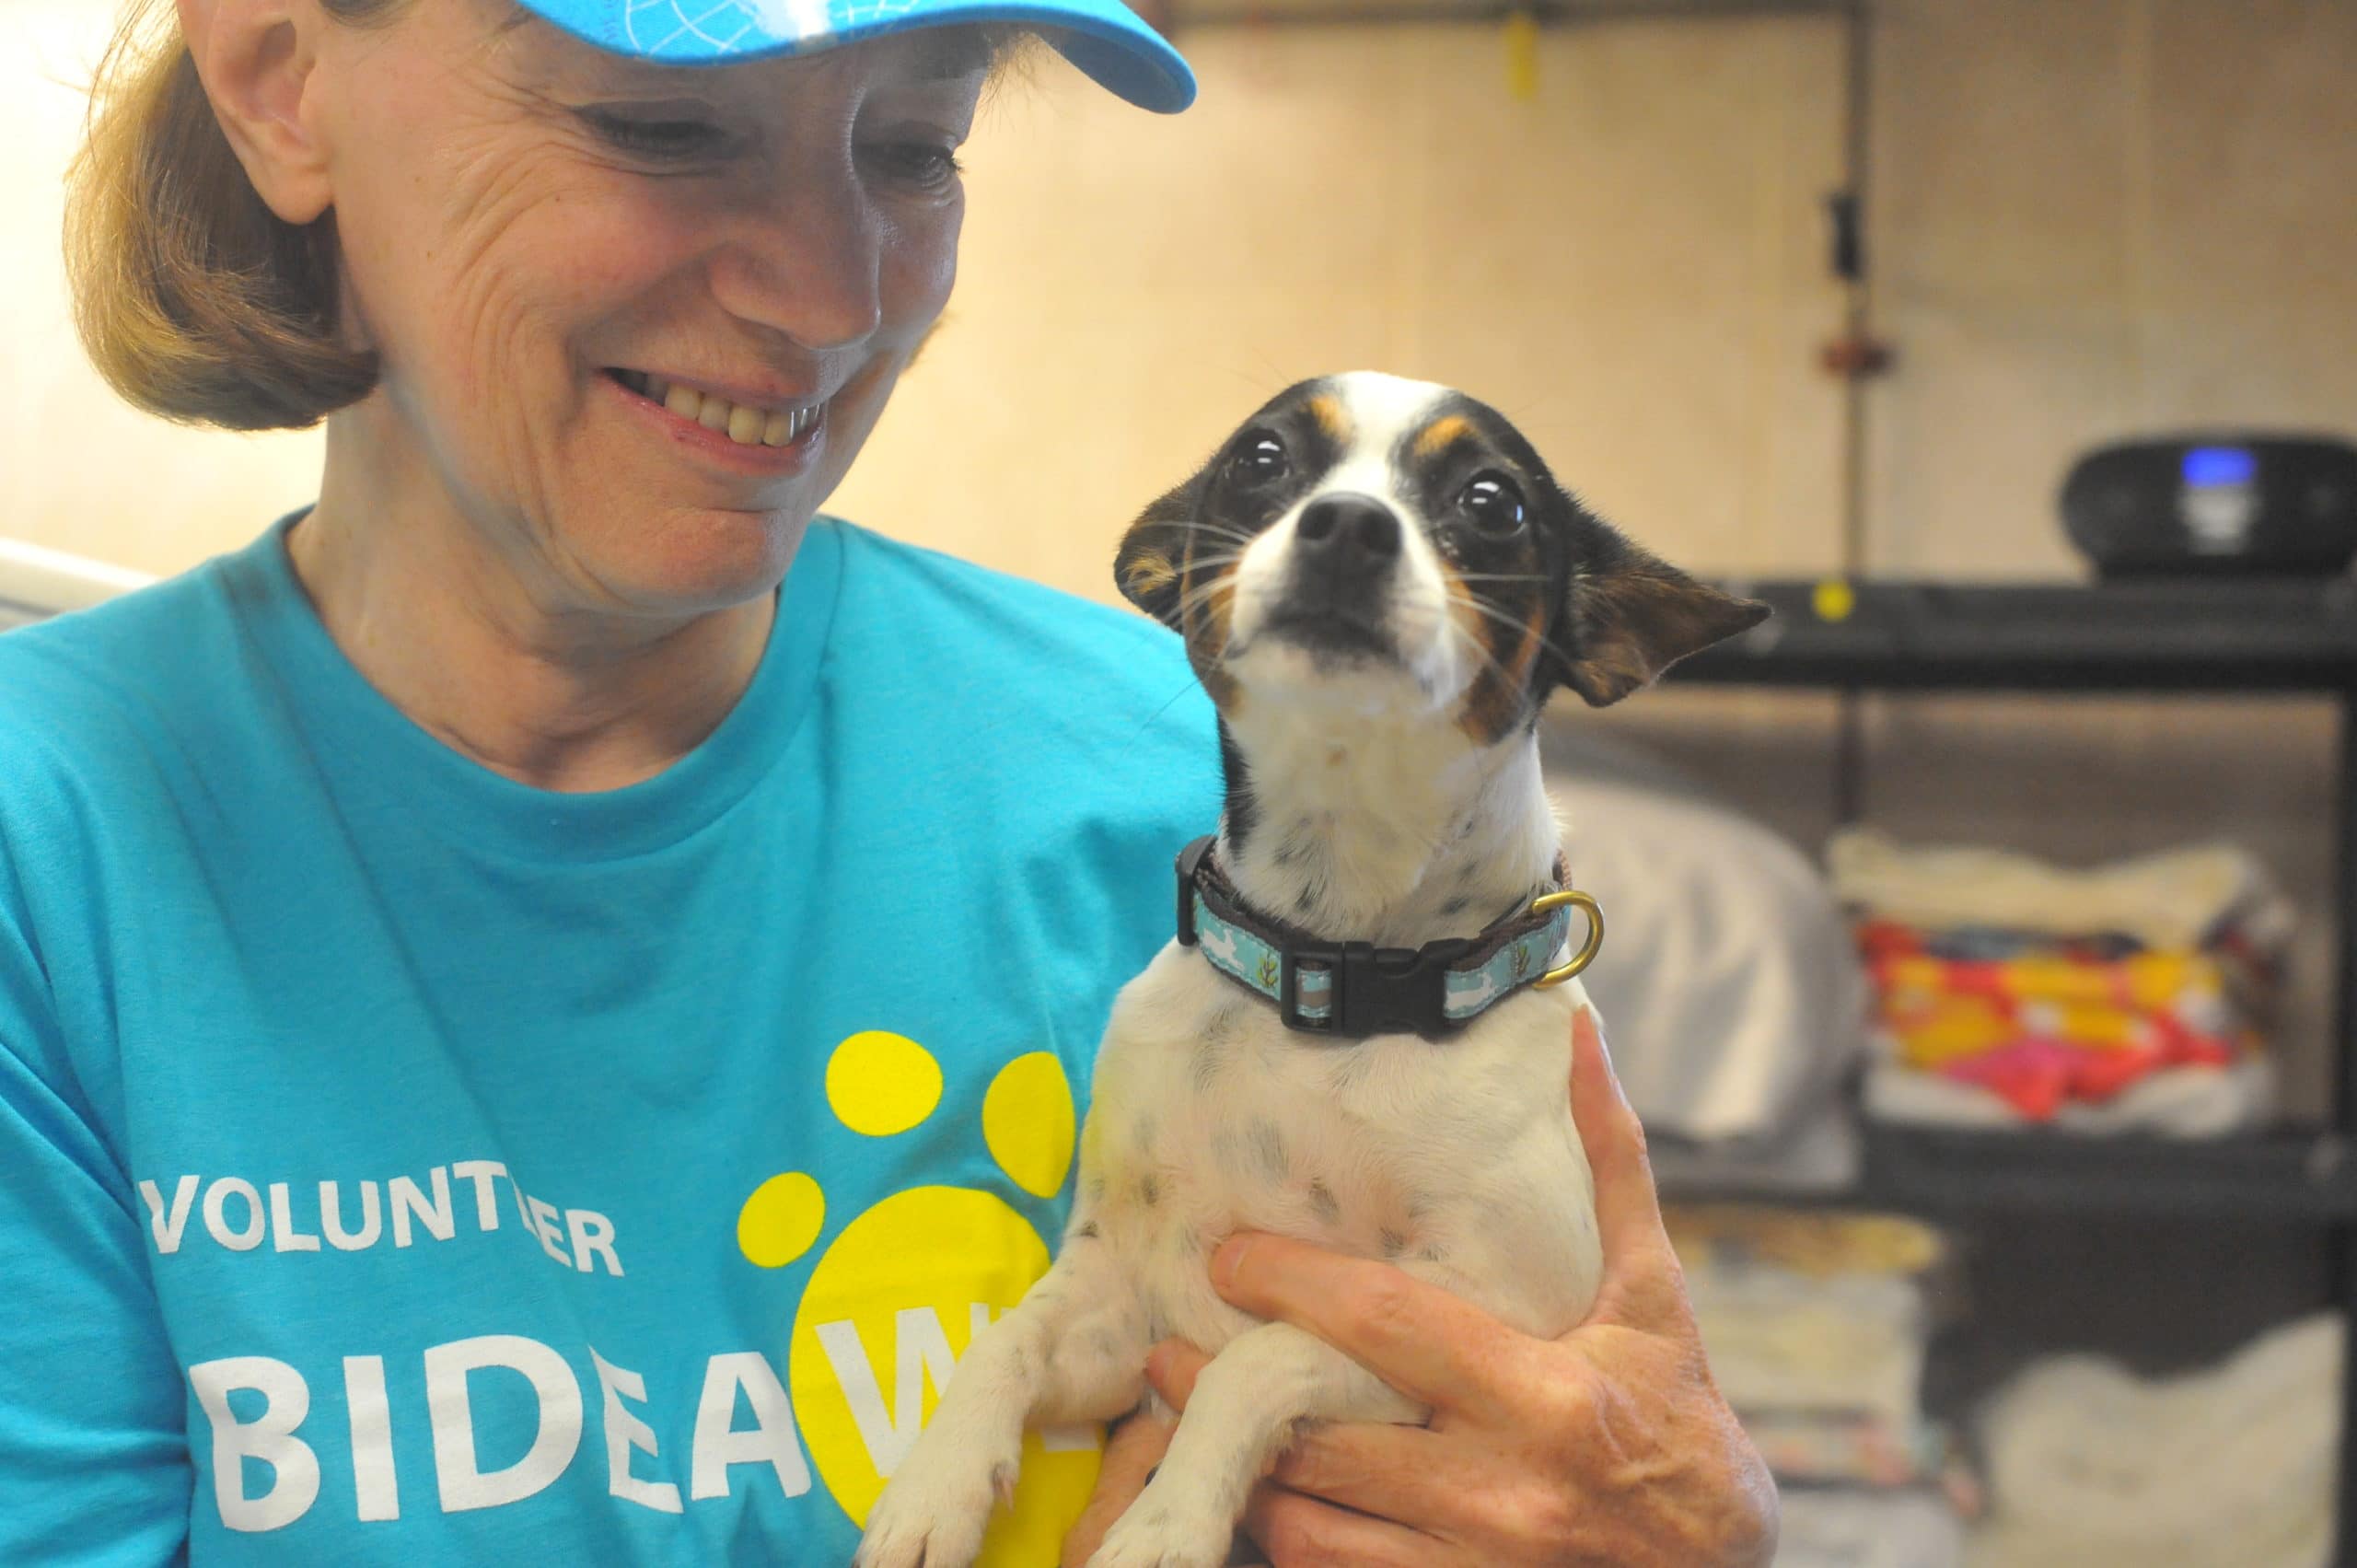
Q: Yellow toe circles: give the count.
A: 3